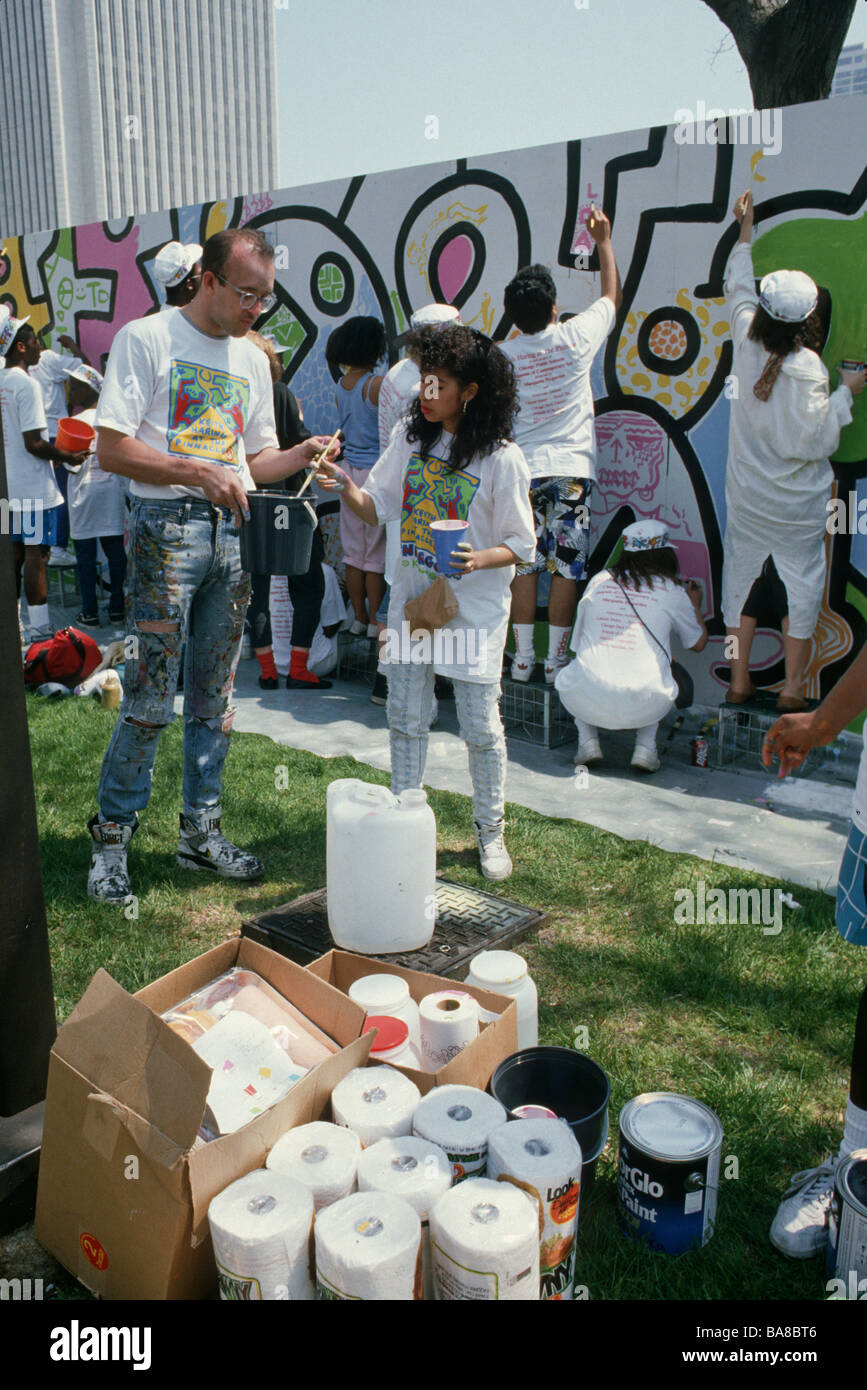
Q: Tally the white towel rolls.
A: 9